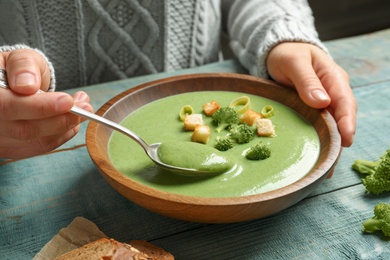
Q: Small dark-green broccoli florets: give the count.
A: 4